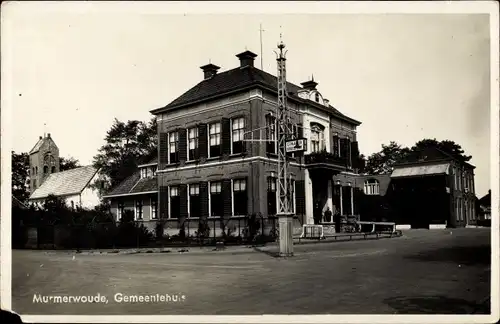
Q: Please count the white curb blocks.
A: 2